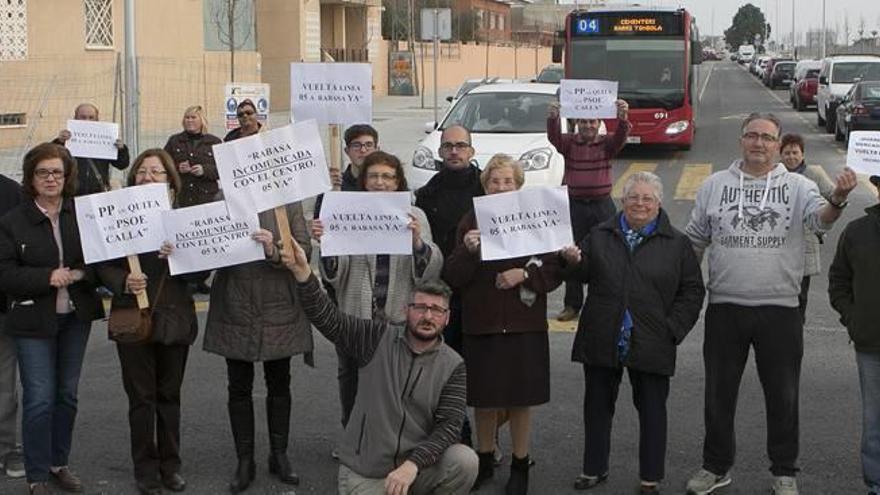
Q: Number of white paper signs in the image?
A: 9